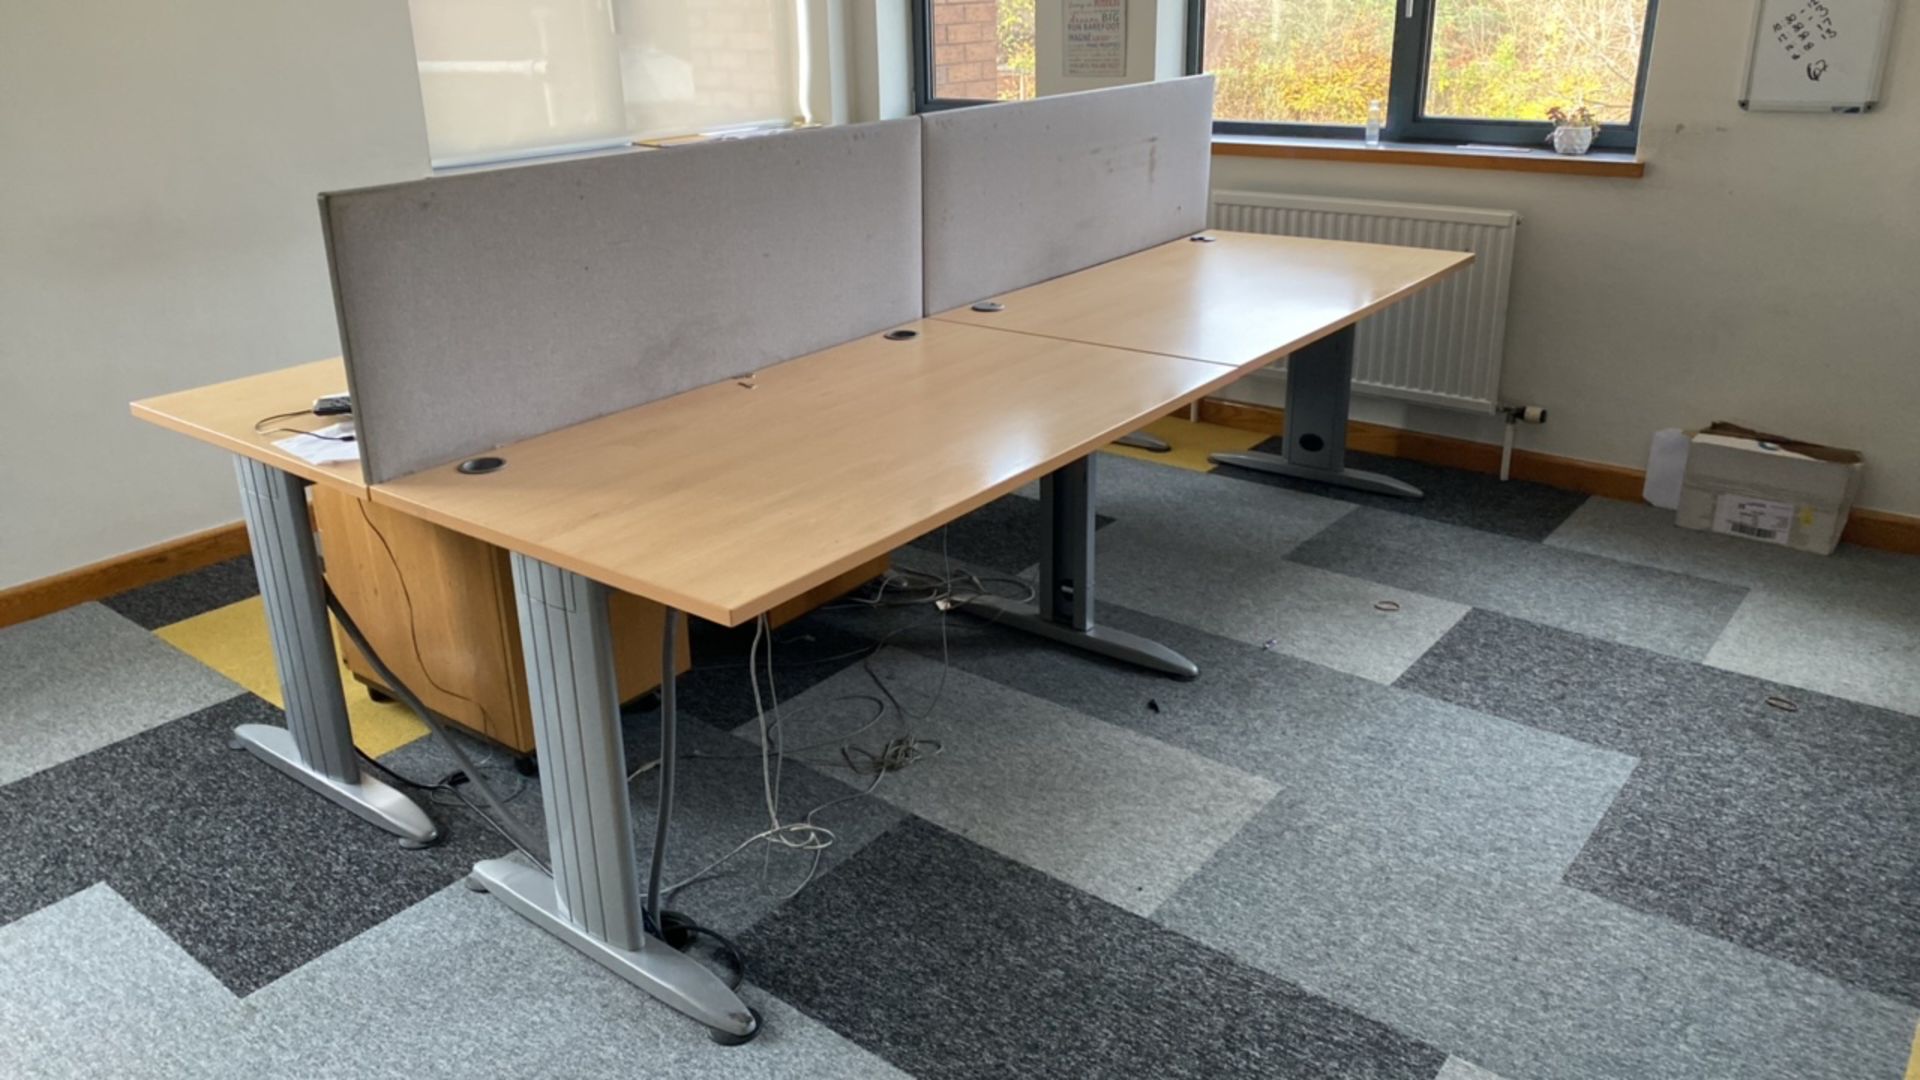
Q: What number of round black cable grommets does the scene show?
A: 4